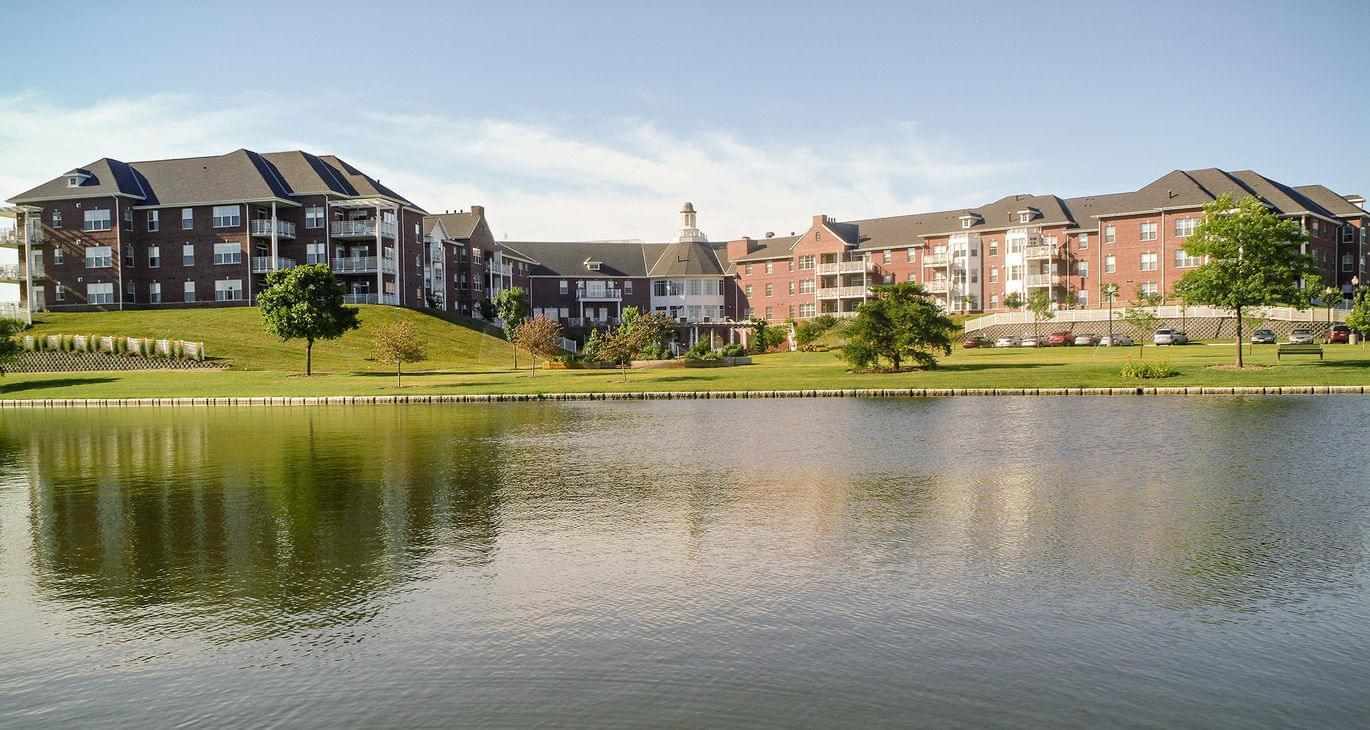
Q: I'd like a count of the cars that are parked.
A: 10